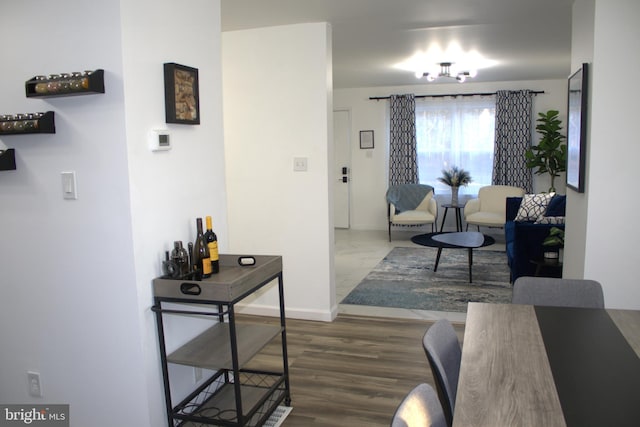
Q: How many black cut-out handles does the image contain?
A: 2